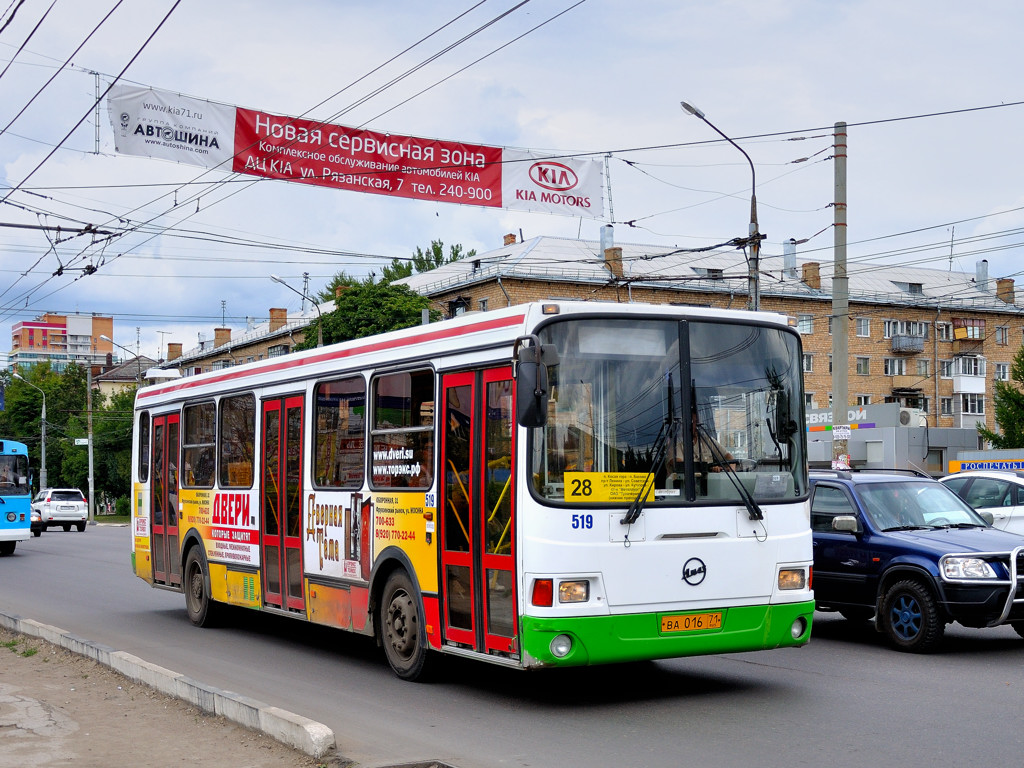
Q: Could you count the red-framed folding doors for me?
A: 3